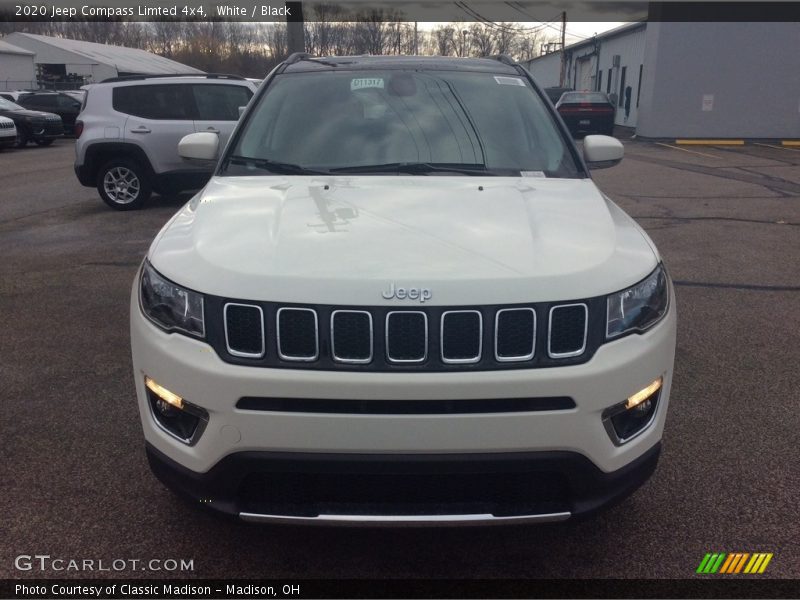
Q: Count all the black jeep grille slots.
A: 7